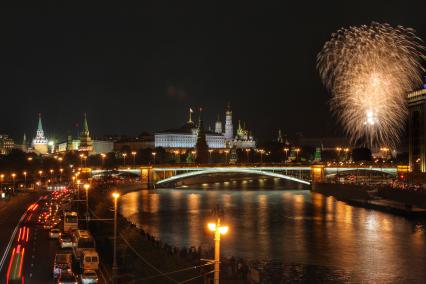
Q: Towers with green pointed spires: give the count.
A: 2